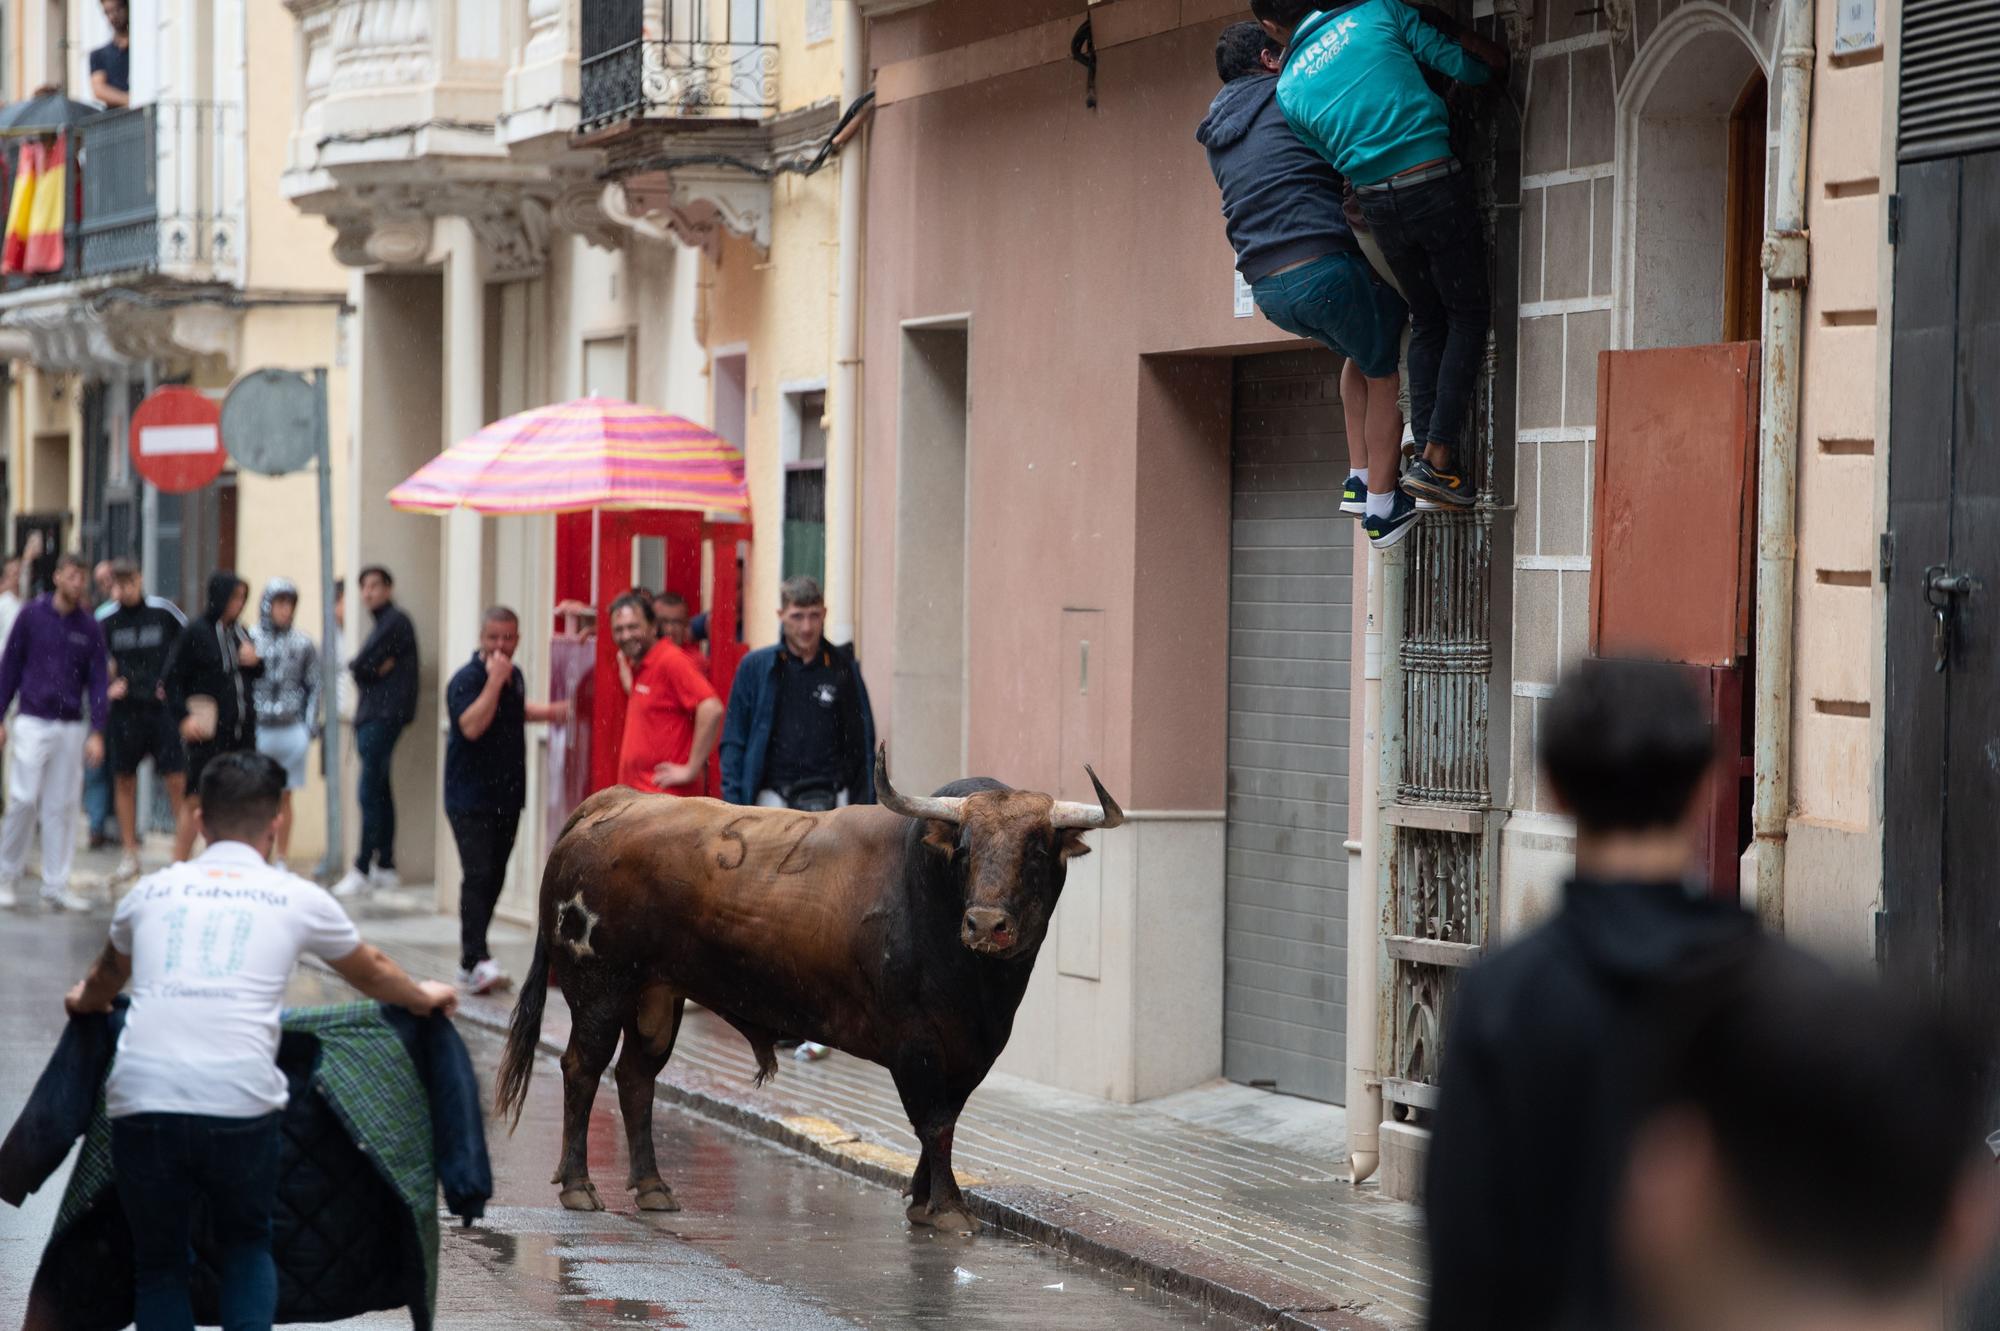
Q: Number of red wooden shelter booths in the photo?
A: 1